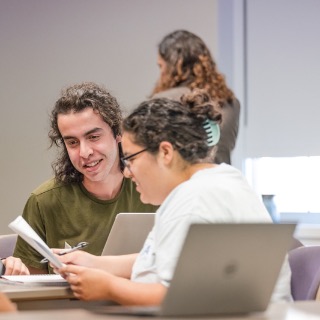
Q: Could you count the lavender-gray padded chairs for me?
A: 2